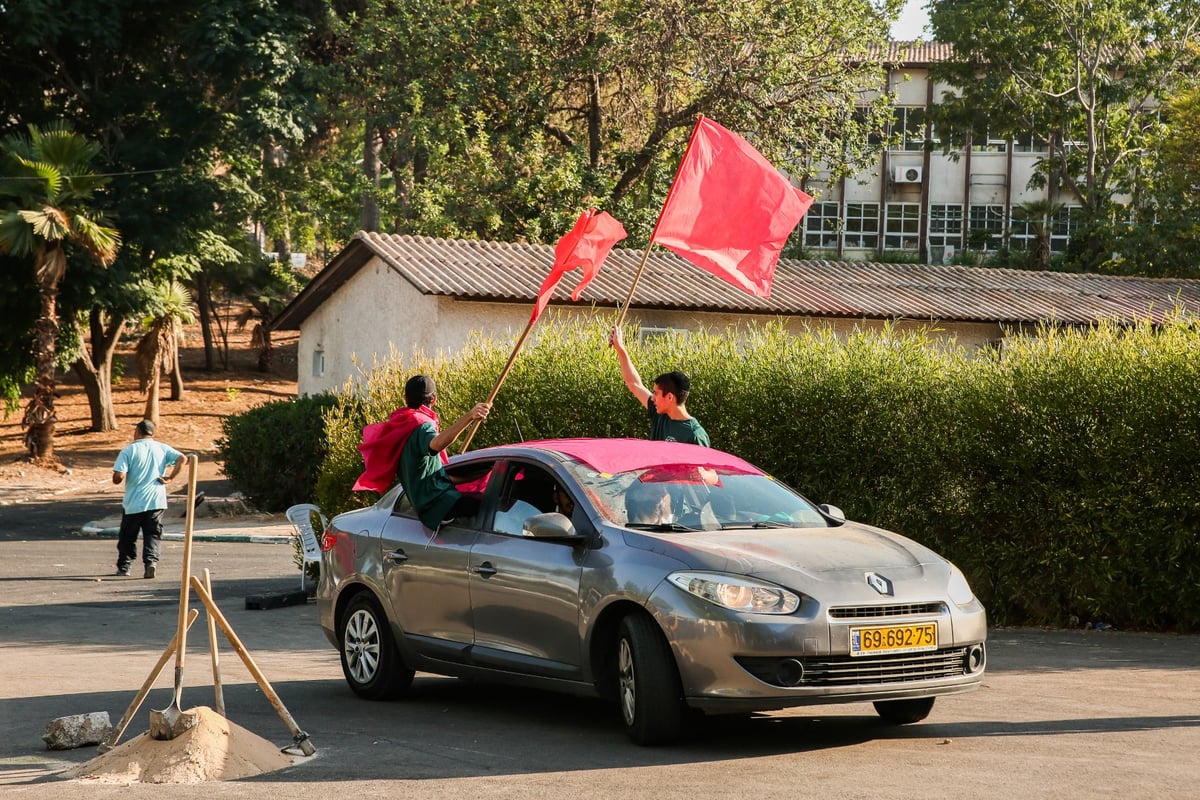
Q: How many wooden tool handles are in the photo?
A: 4